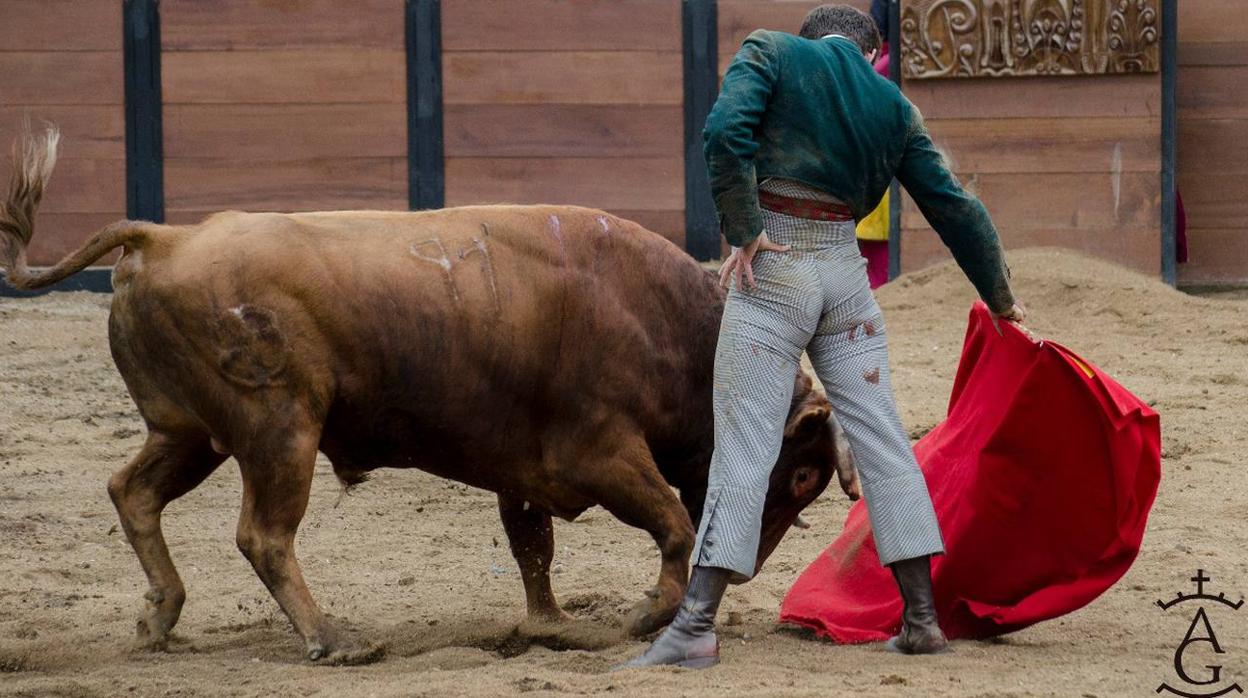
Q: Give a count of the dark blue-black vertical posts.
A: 5